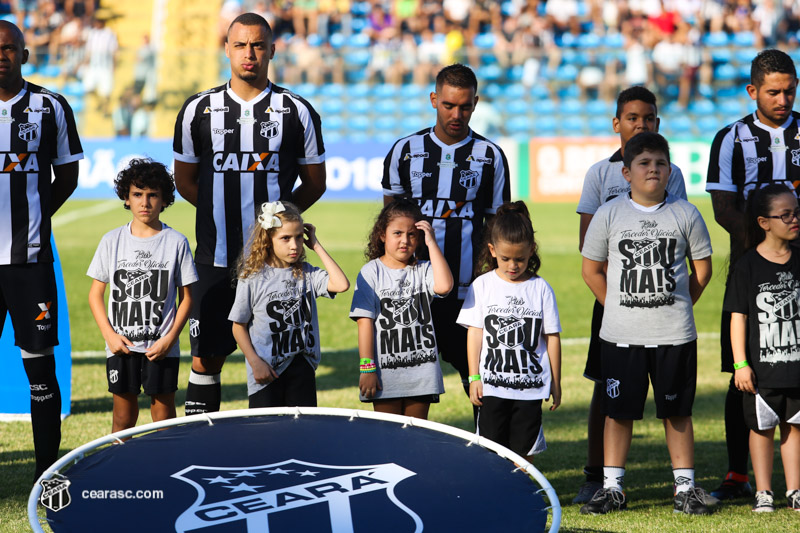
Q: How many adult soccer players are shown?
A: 4